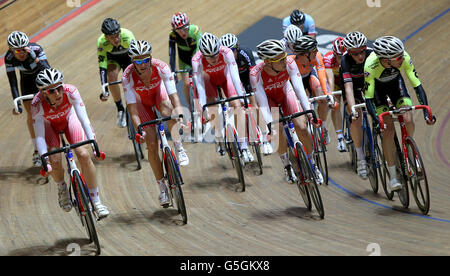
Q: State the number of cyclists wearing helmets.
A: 14